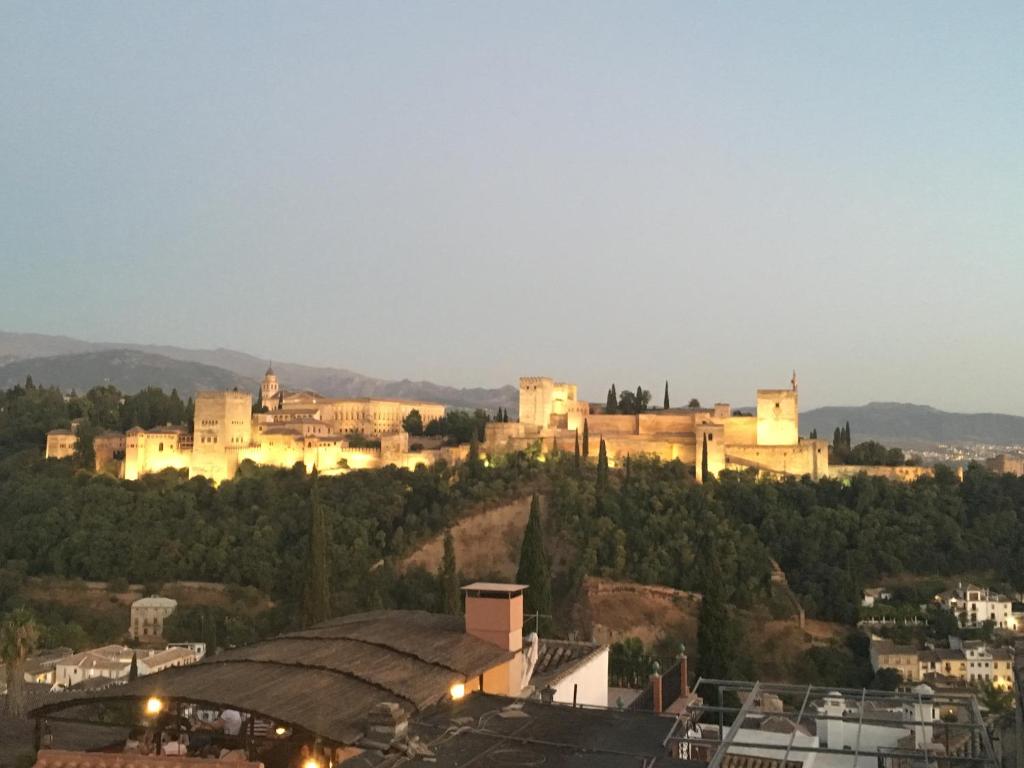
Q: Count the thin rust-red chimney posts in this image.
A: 2